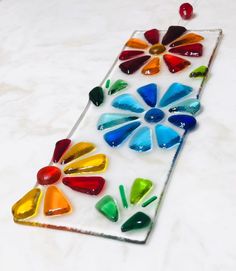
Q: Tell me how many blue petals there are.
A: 9